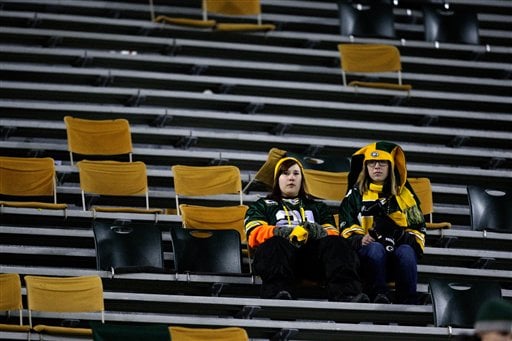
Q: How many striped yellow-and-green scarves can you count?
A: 1